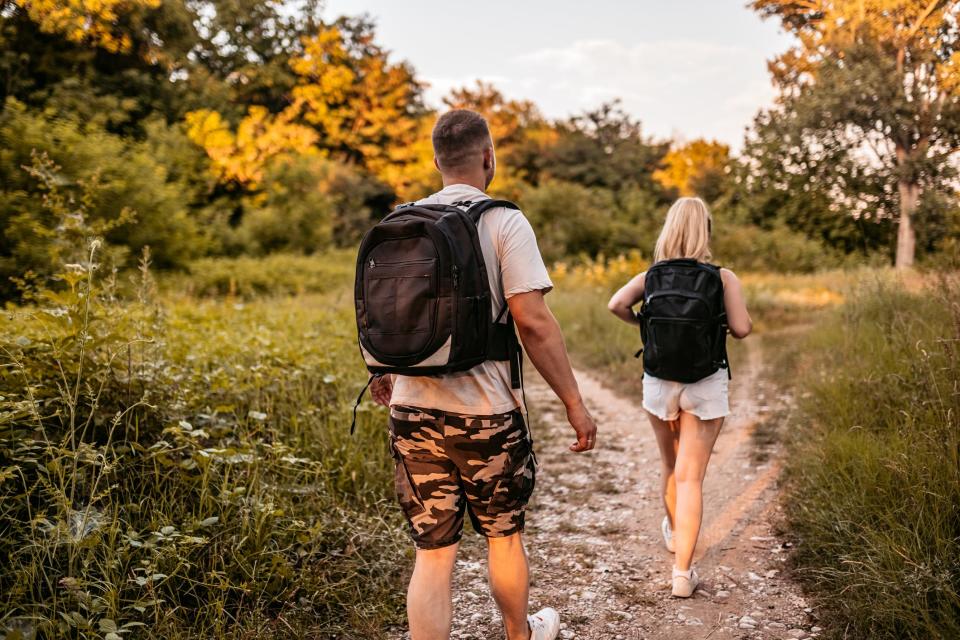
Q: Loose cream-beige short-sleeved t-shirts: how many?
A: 1